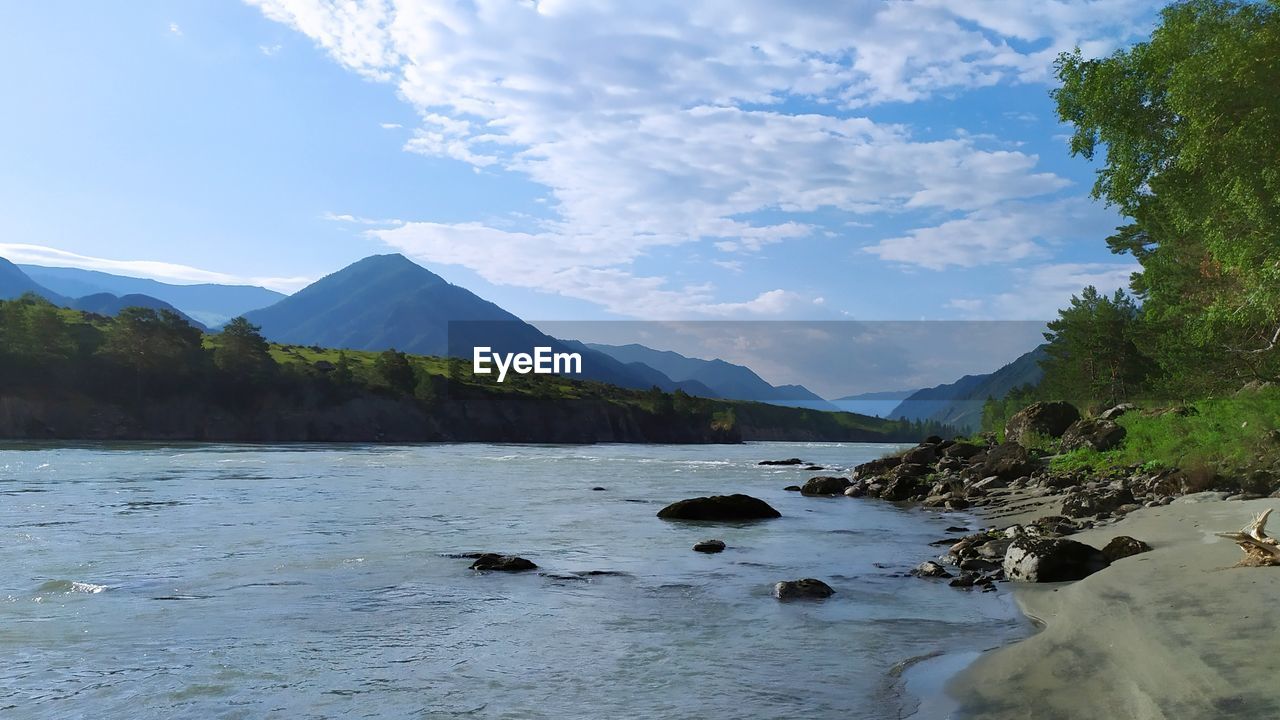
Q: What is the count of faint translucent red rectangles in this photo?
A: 0